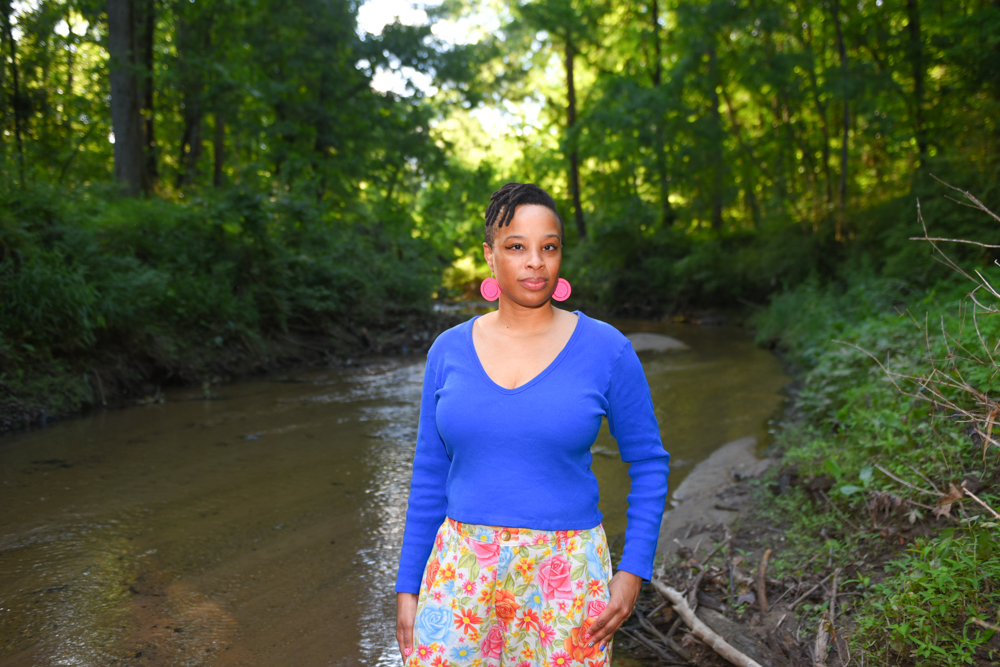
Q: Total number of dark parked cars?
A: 0